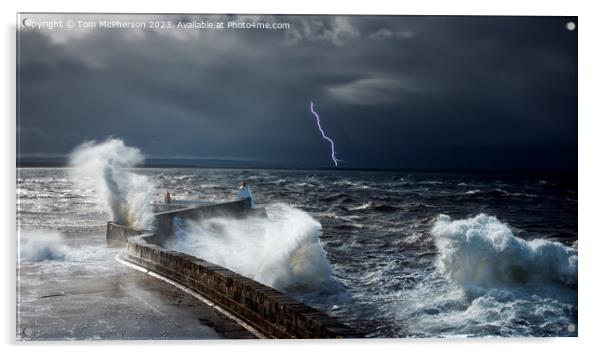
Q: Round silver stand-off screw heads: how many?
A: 4